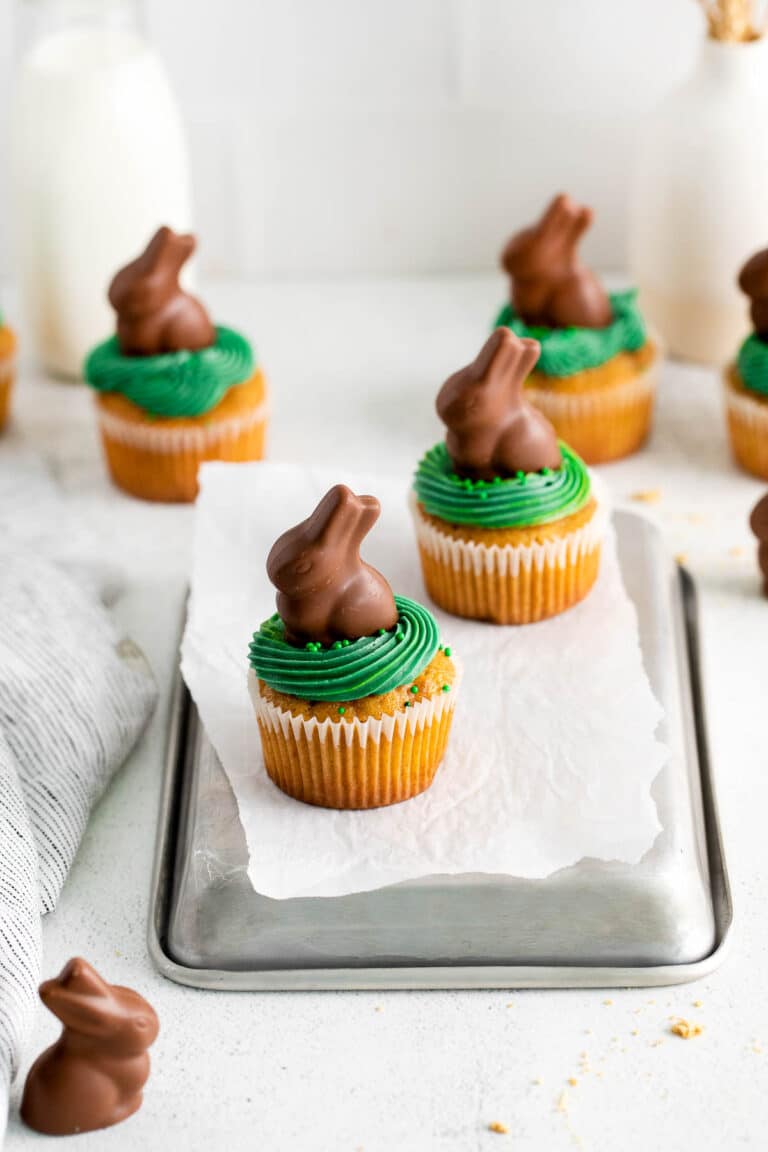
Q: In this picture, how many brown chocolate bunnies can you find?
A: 7